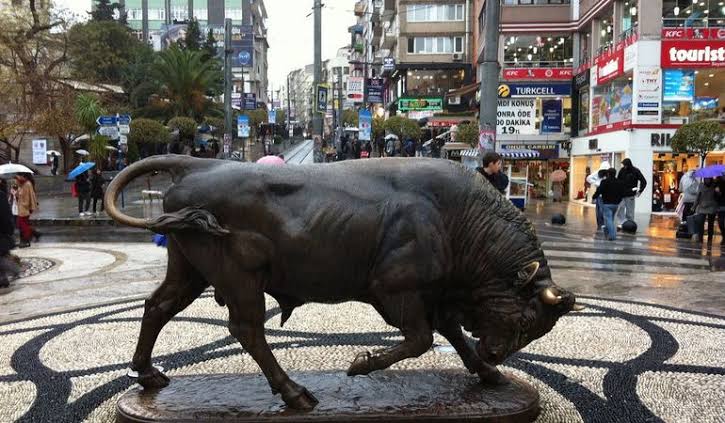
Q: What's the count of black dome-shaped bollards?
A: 2